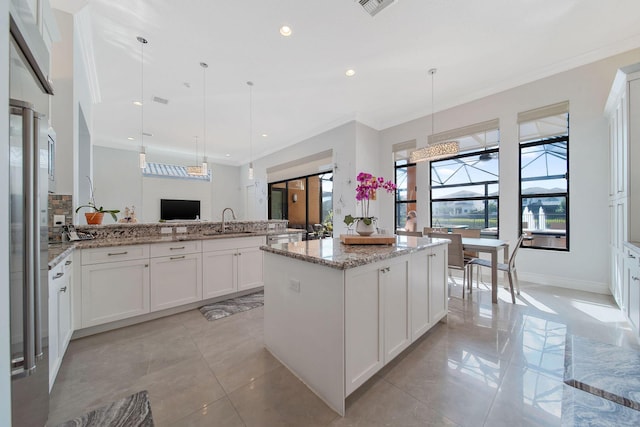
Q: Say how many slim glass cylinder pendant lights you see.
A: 3